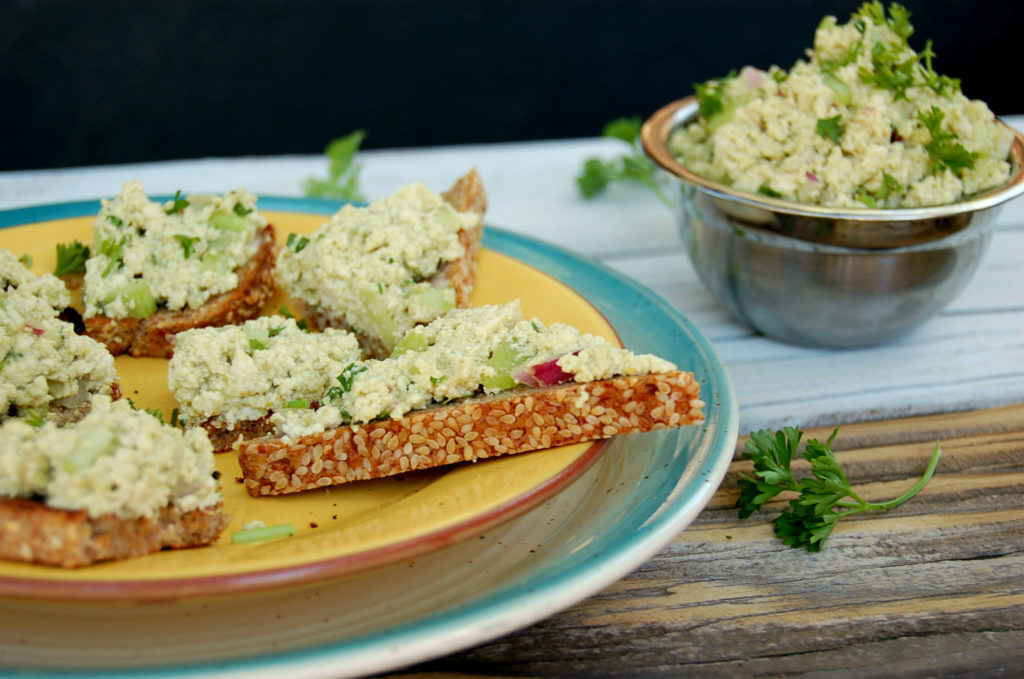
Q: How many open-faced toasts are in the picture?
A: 6